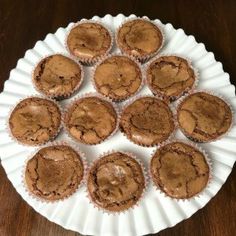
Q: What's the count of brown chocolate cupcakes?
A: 12